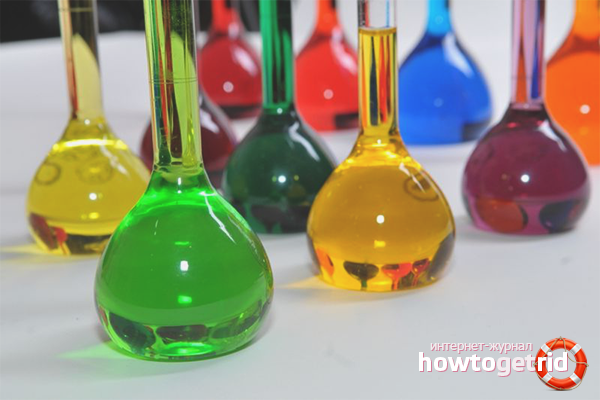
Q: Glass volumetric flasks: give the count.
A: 10